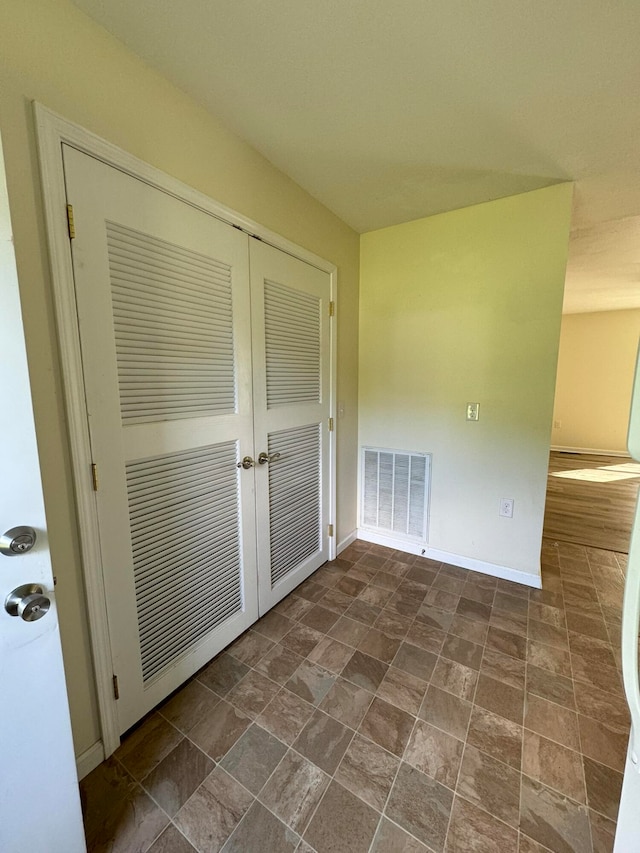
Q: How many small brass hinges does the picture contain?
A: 6